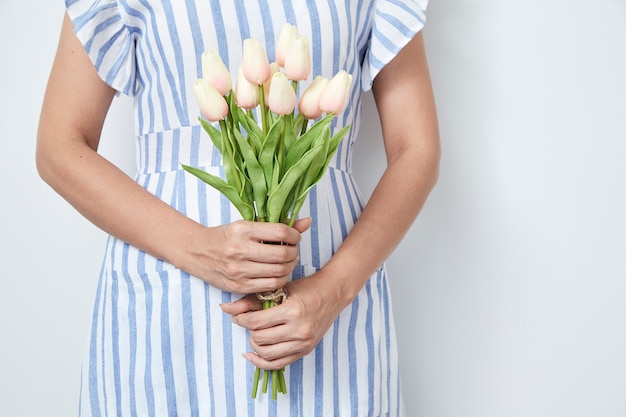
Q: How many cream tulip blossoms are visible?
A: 10